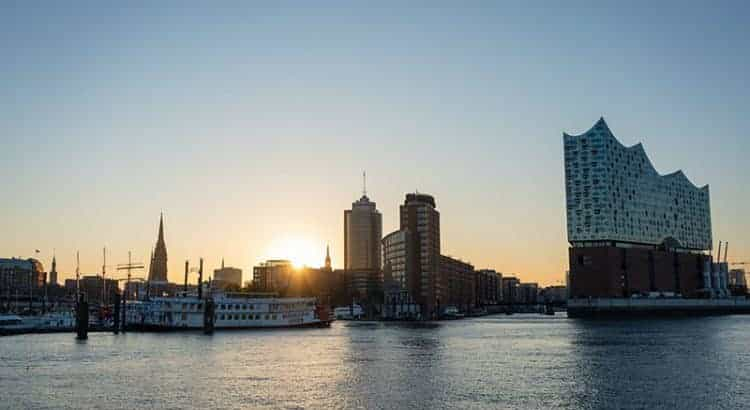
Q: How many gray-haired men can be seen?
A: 0